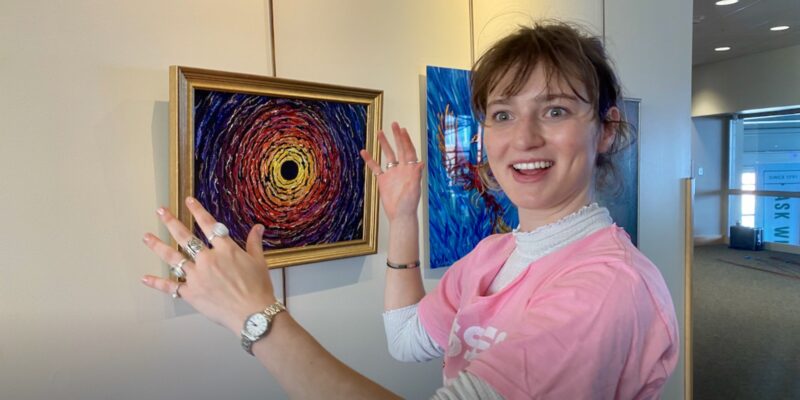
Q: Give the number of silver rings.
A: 7